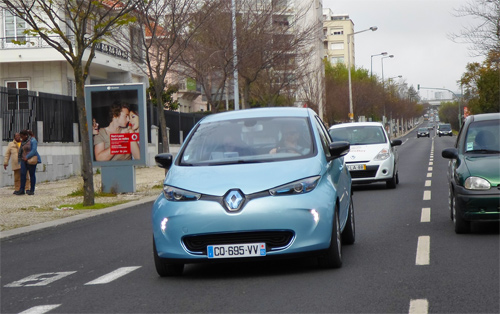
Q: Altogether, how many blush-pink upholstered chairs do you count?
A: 0